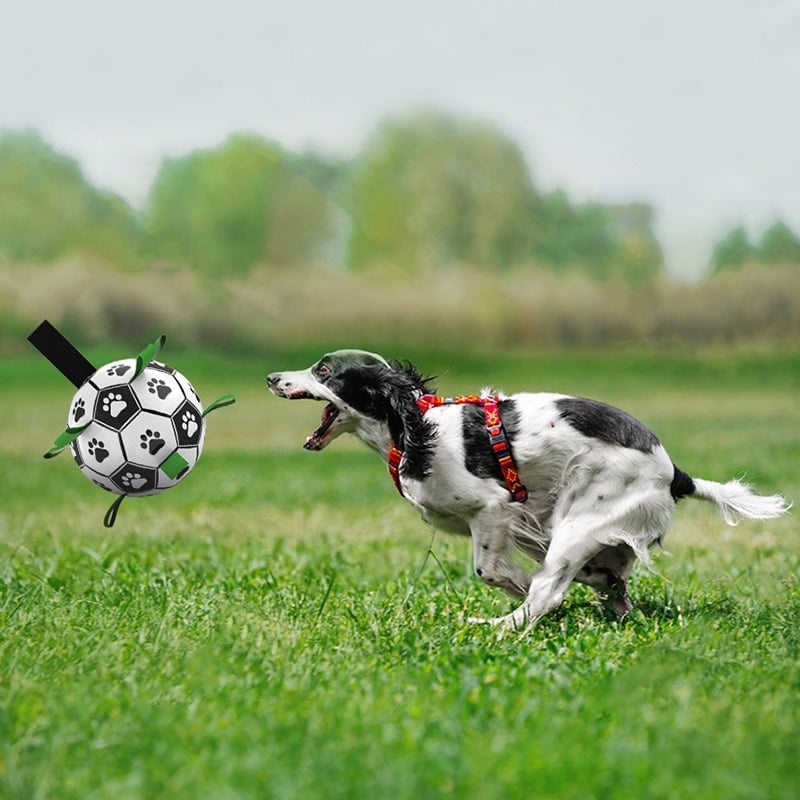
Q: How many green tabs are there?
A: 5